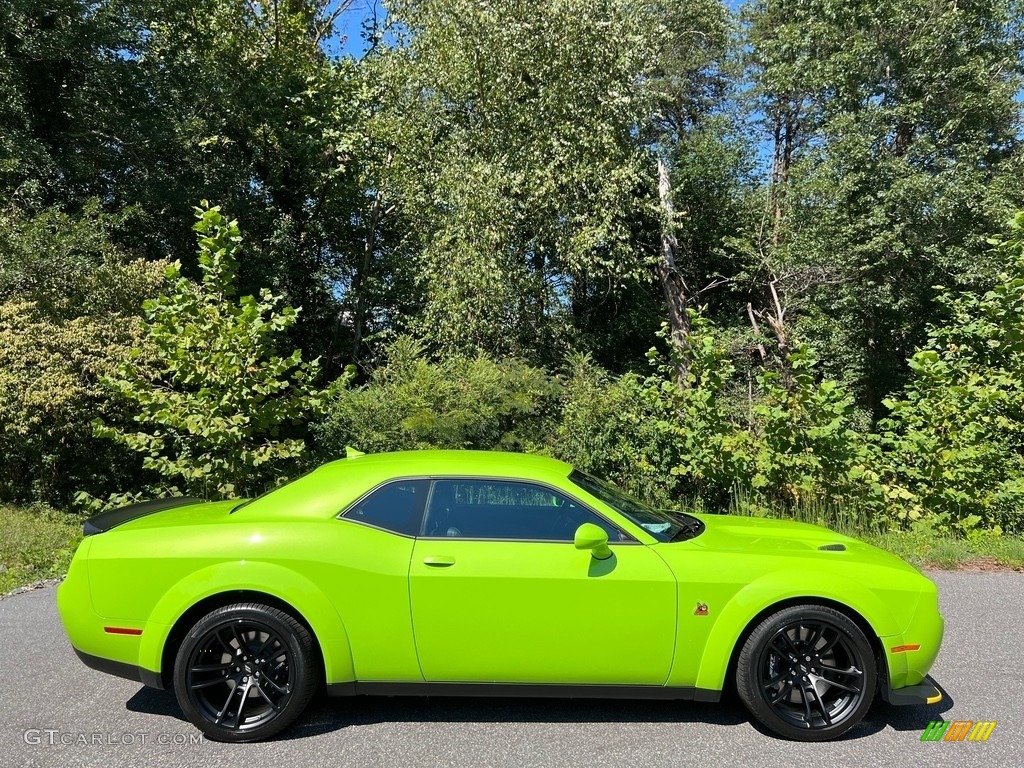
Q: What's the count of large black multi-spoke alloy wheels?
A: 2